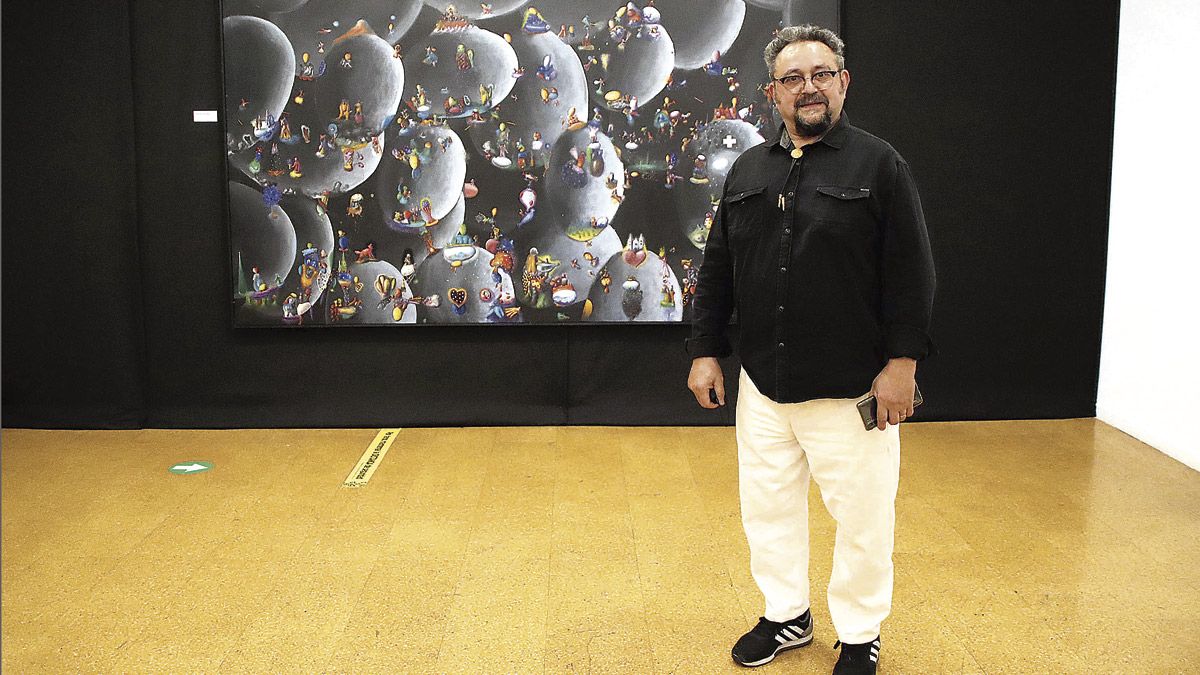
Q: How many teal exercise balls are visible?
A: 0